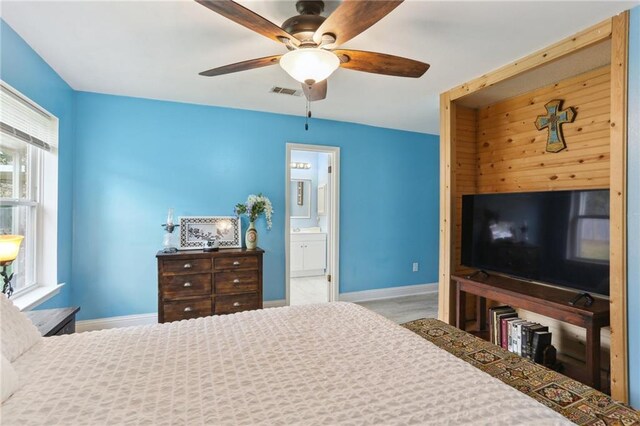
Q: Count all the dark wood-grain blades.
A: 5